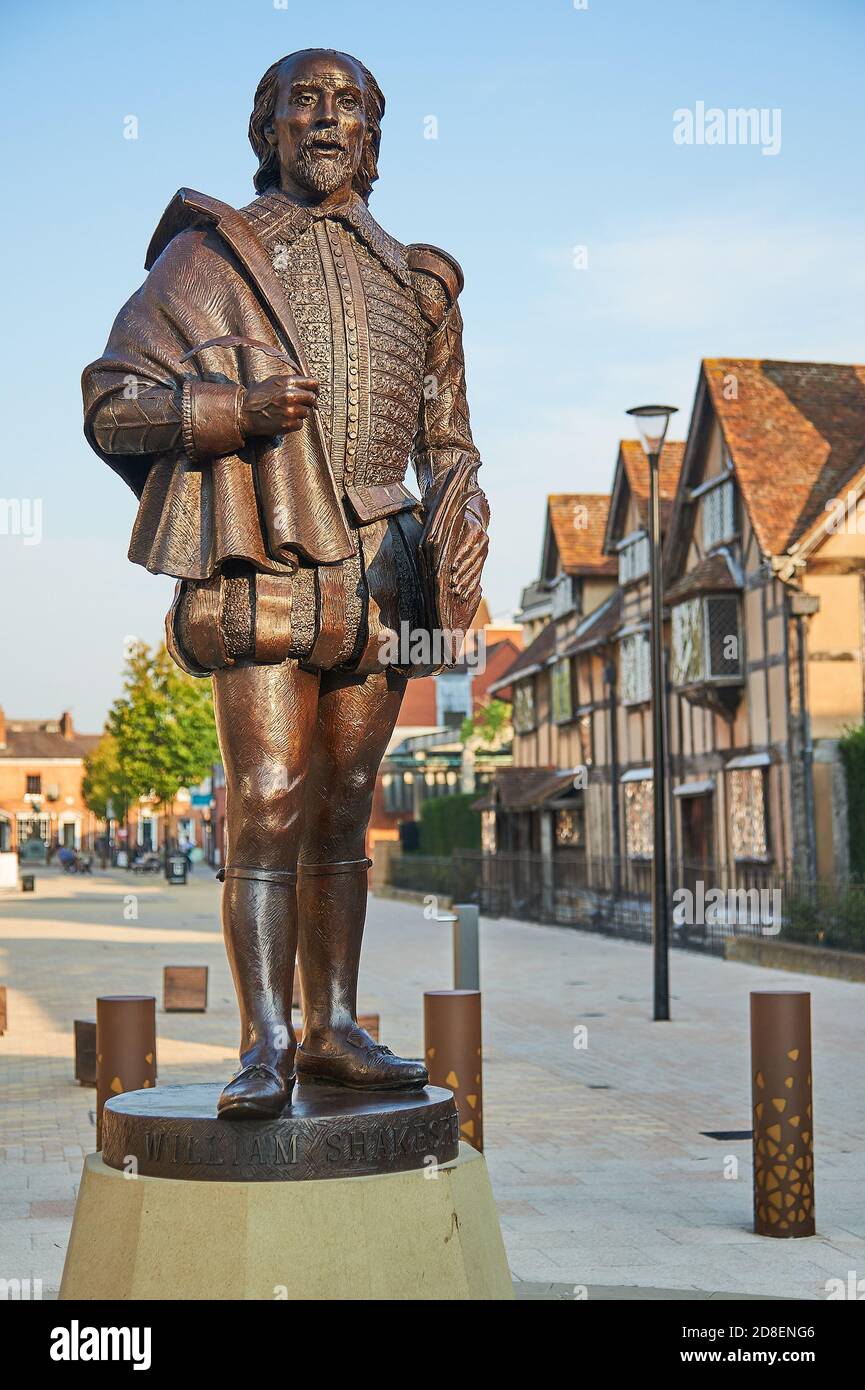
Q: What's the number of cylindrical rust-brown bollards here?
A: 3